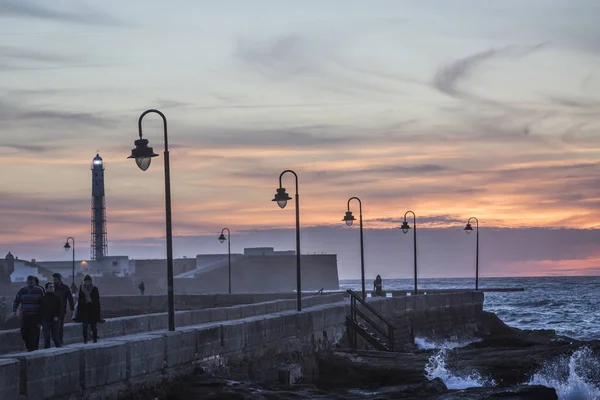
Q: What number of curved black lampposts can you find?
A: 7